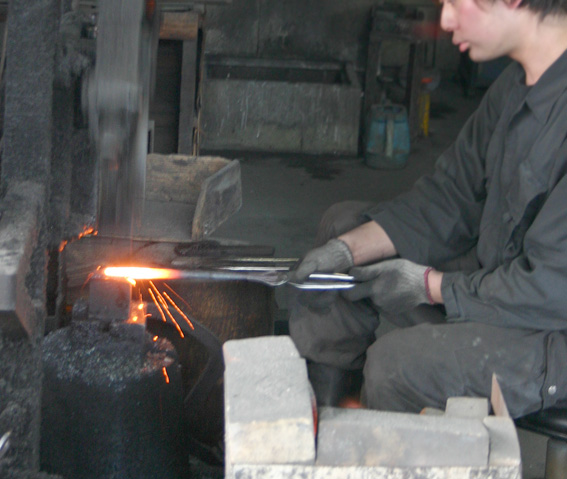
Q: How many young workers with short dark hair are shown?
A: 1